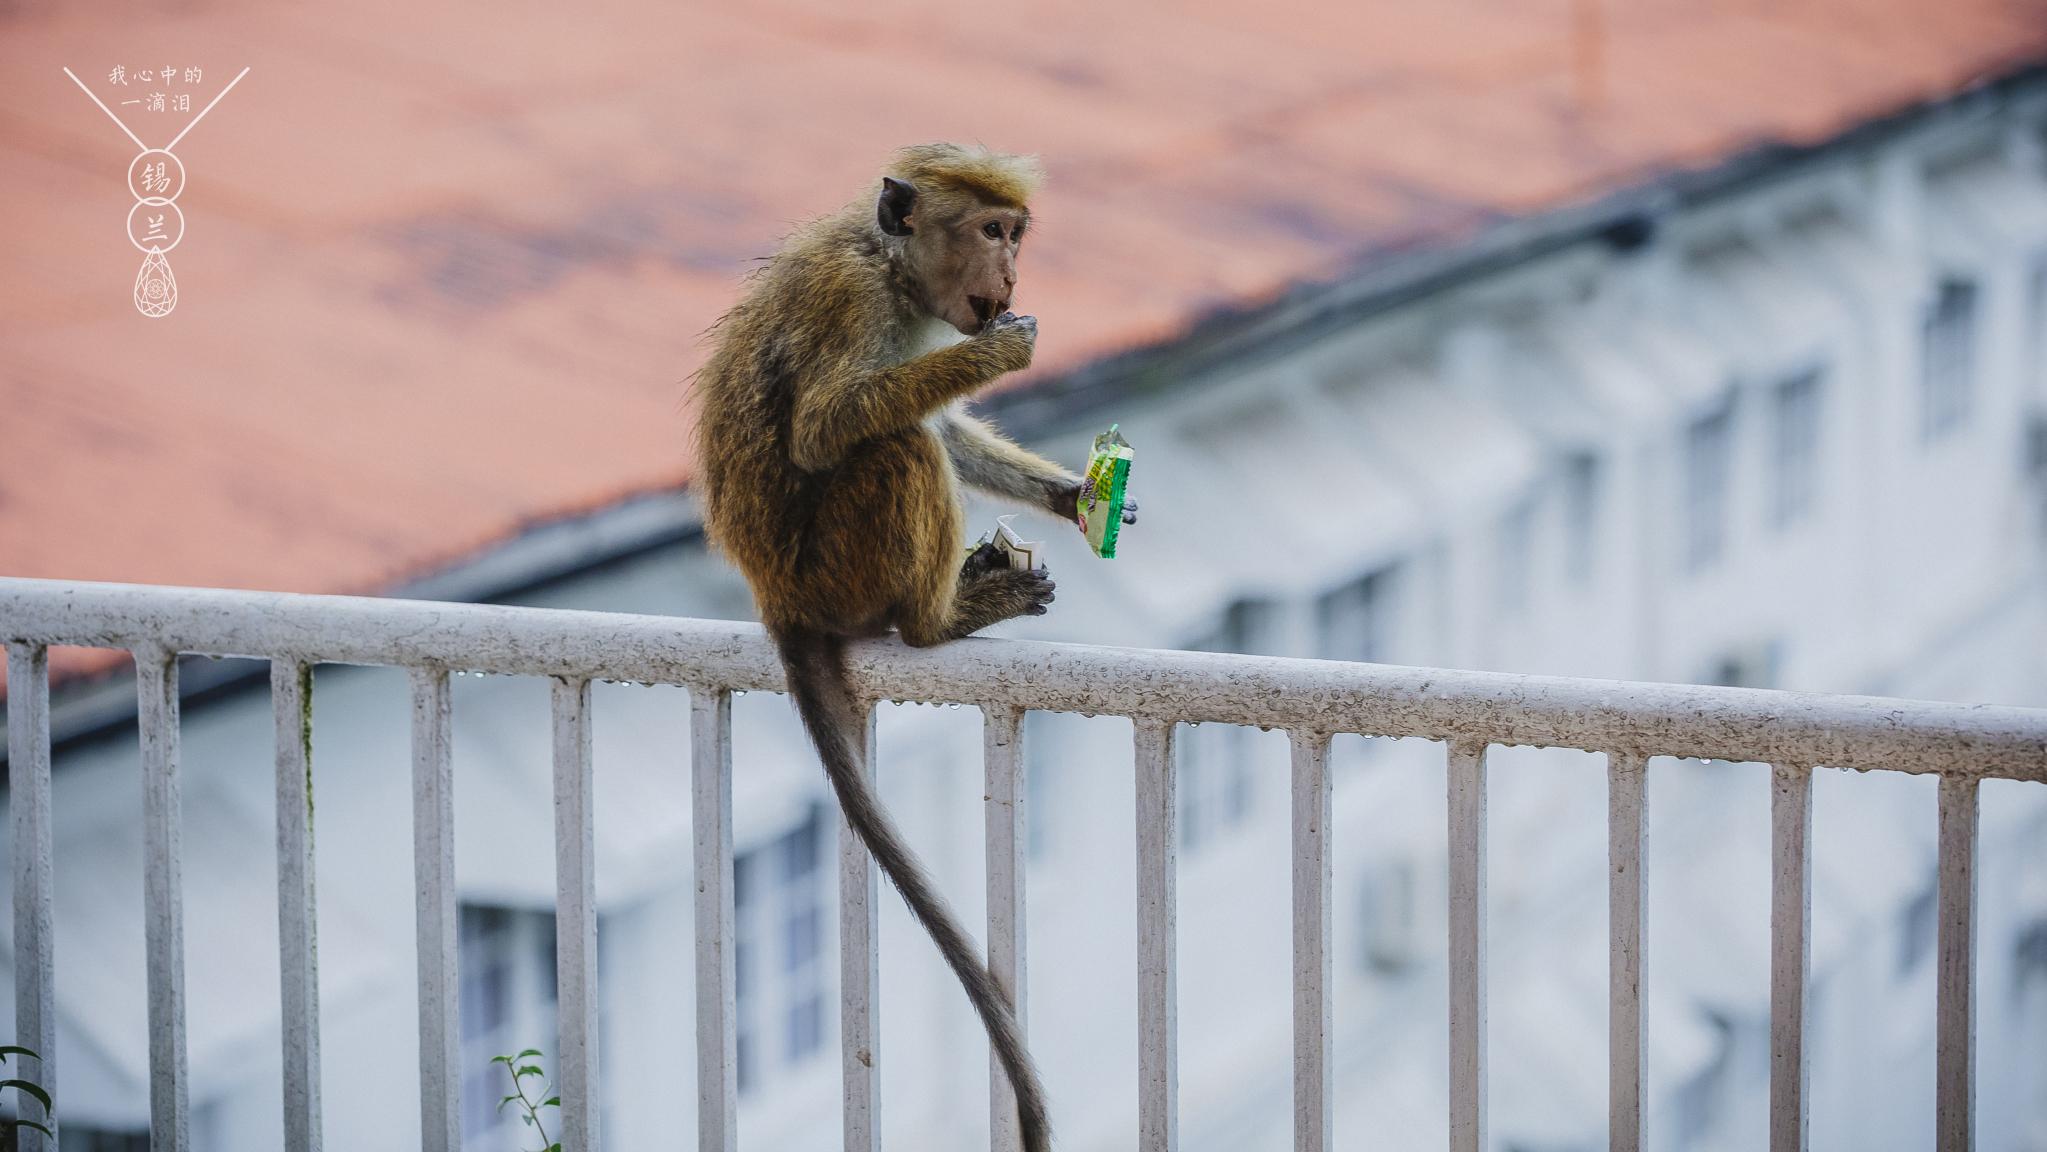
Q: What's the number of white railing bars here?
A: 14